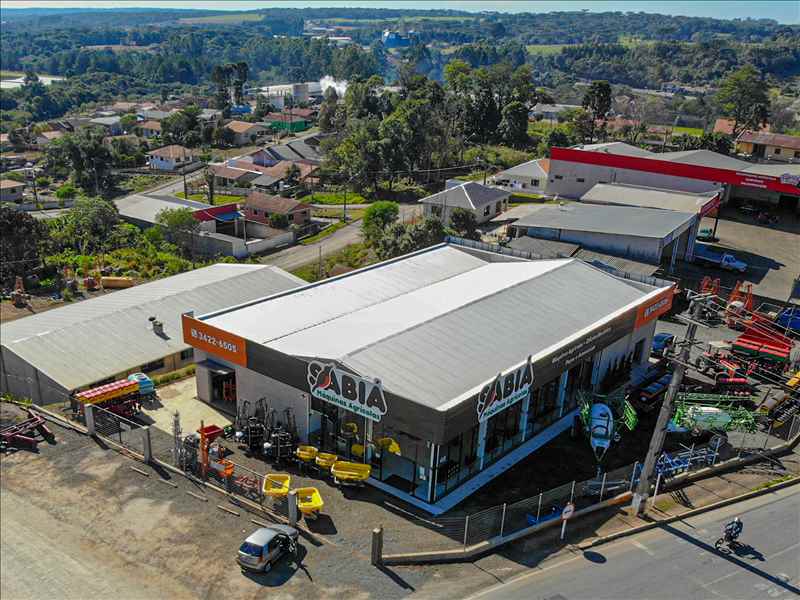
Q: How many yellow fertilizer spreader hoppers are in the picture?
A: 5